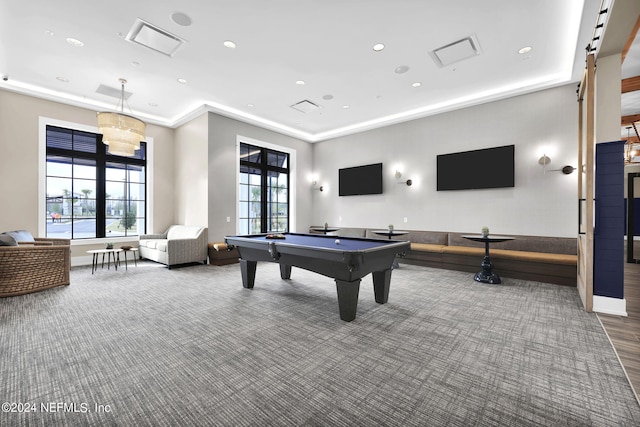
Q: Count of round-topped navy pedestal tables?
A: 3